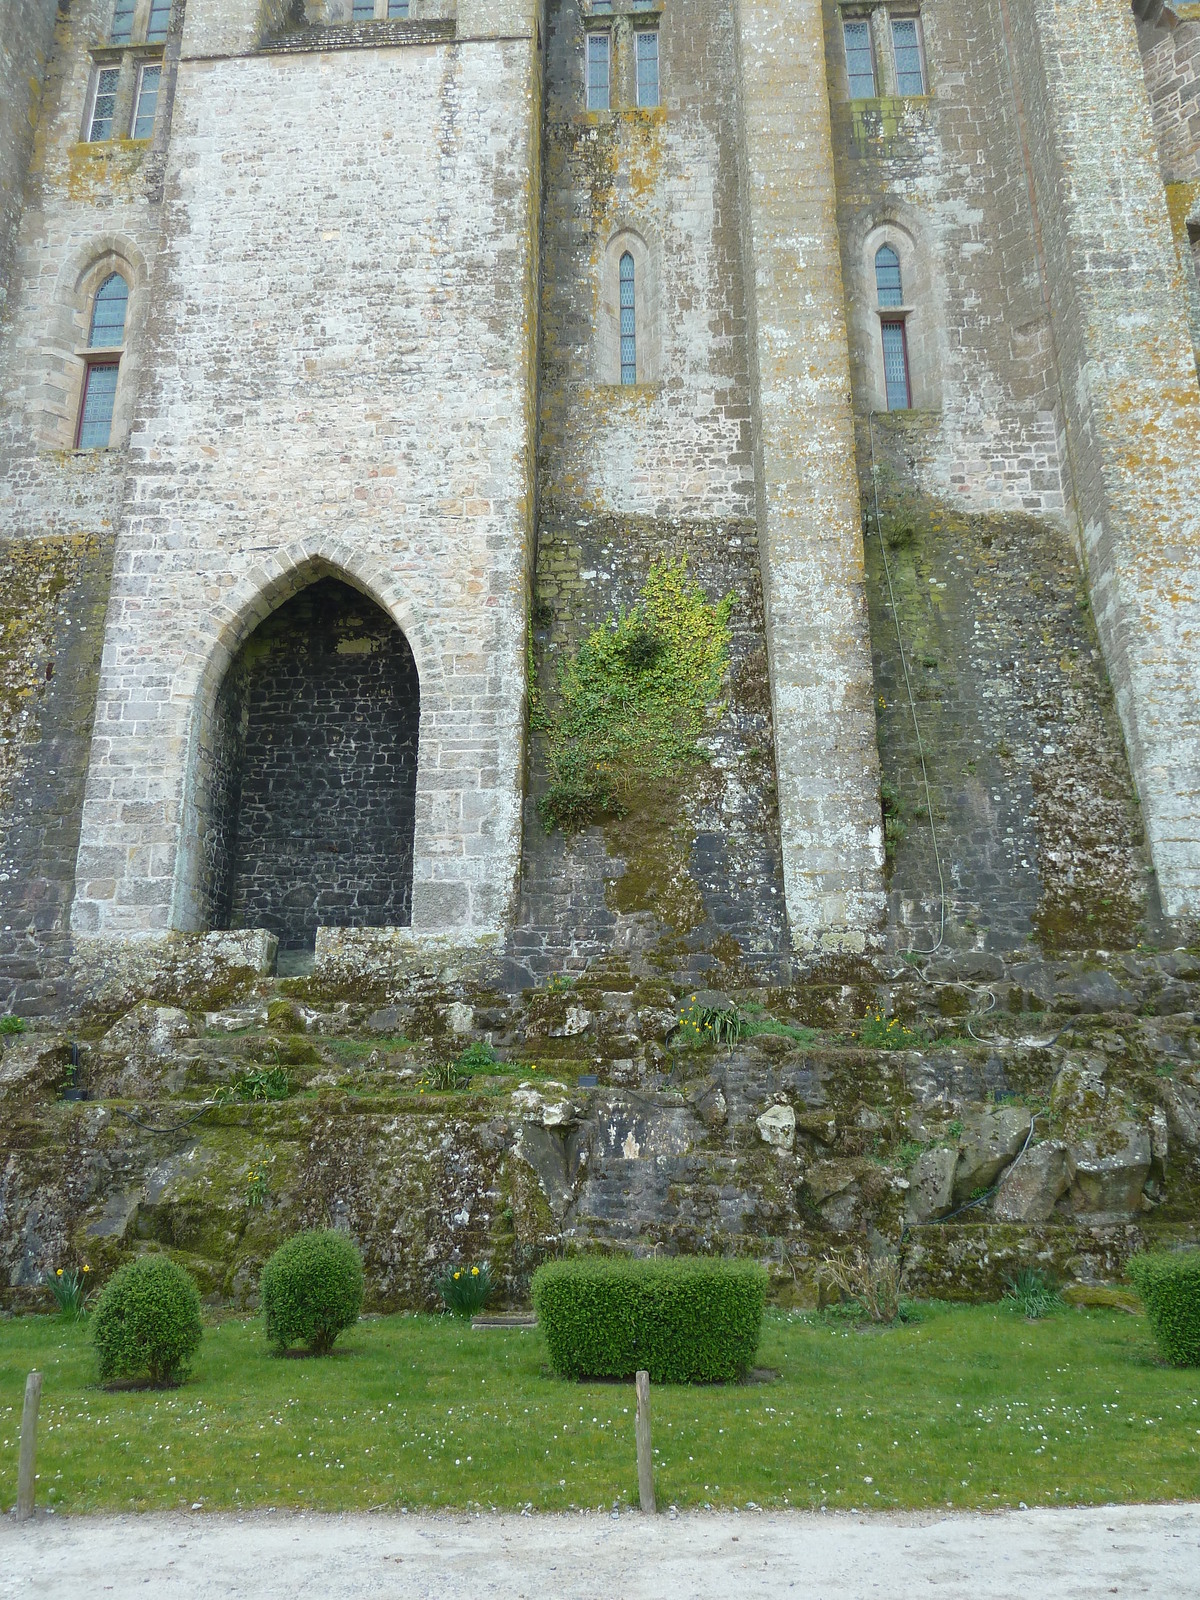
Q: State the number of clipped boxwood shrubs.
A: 4